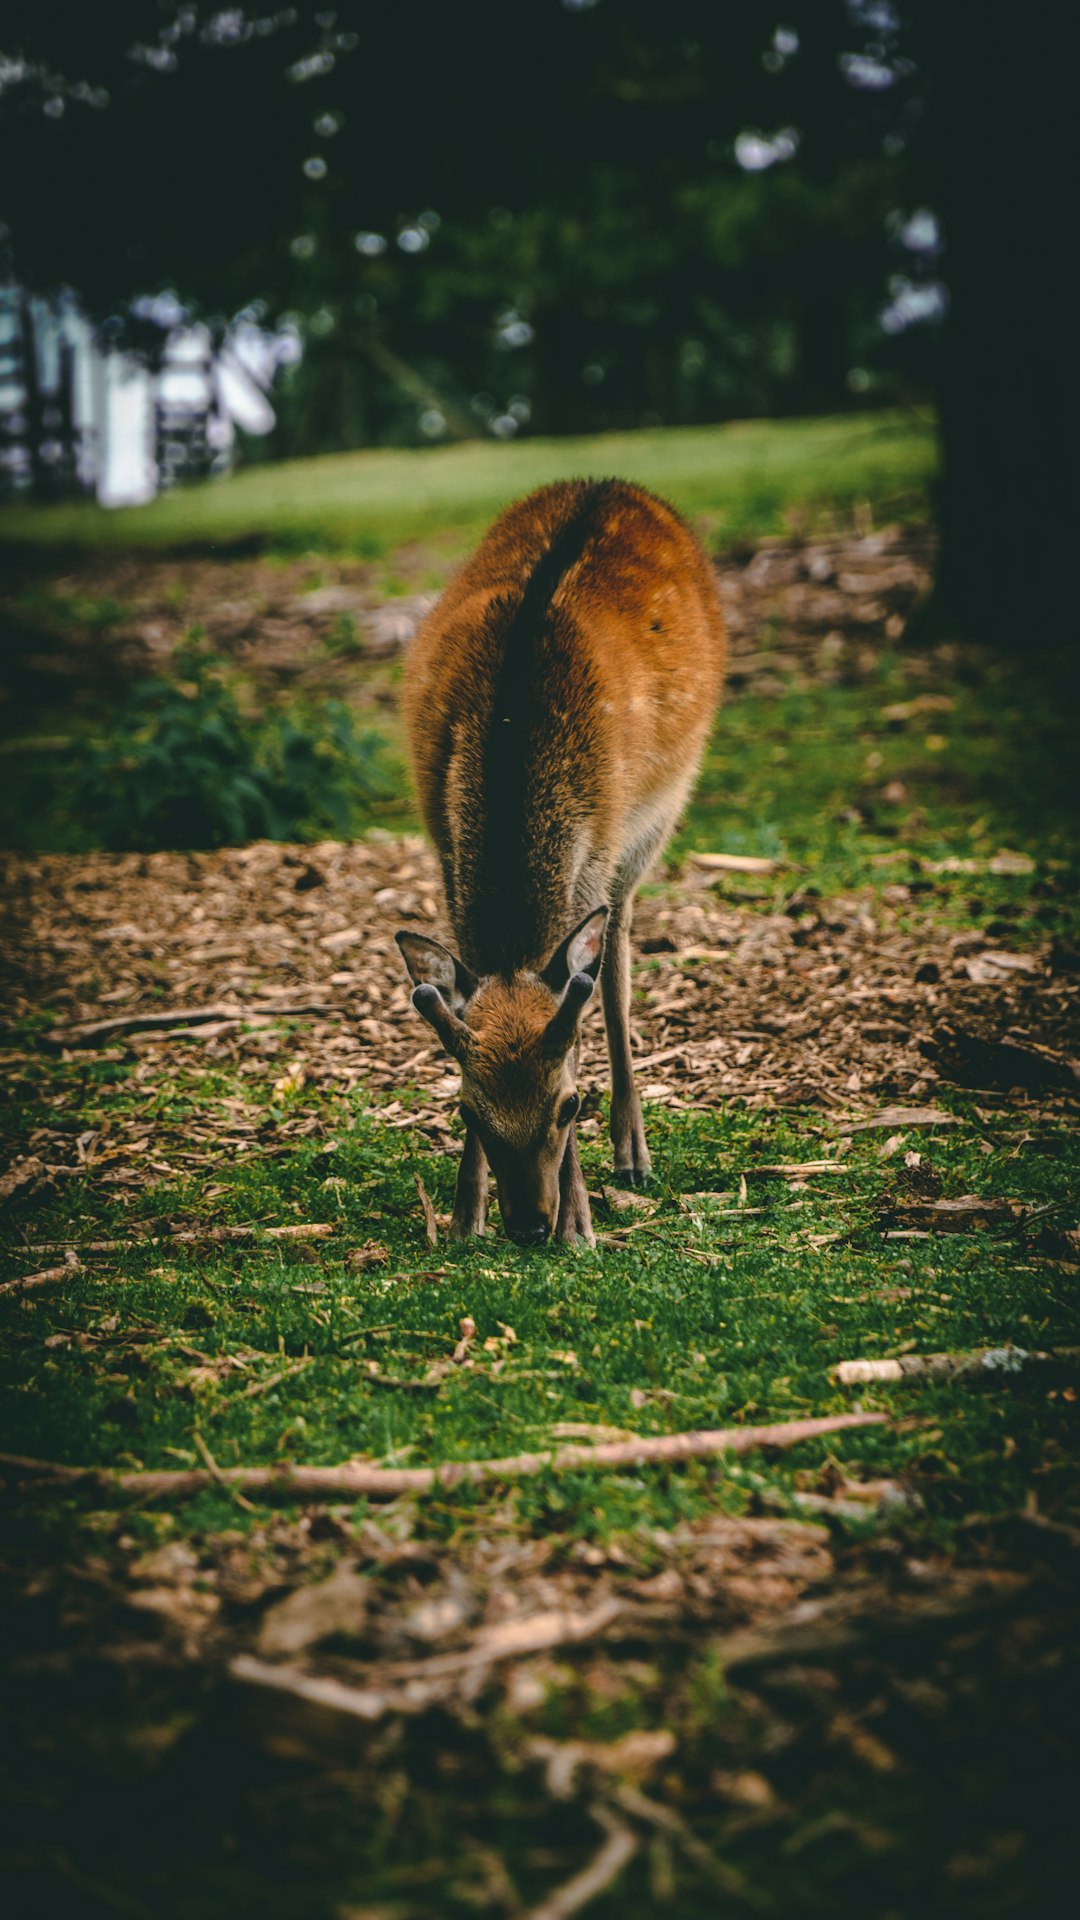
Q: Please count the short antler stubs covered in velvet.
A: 2